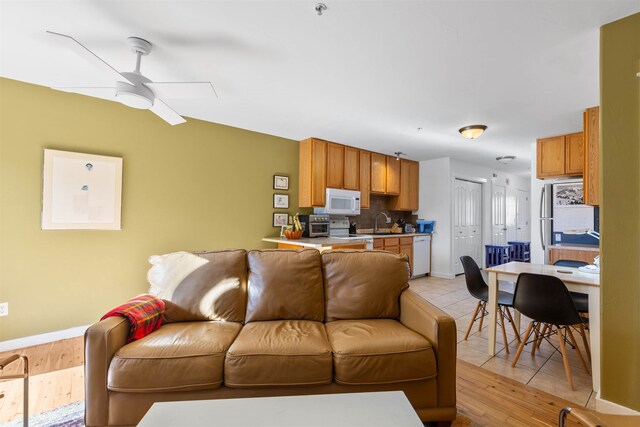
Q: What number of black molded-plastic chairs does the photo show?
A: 3